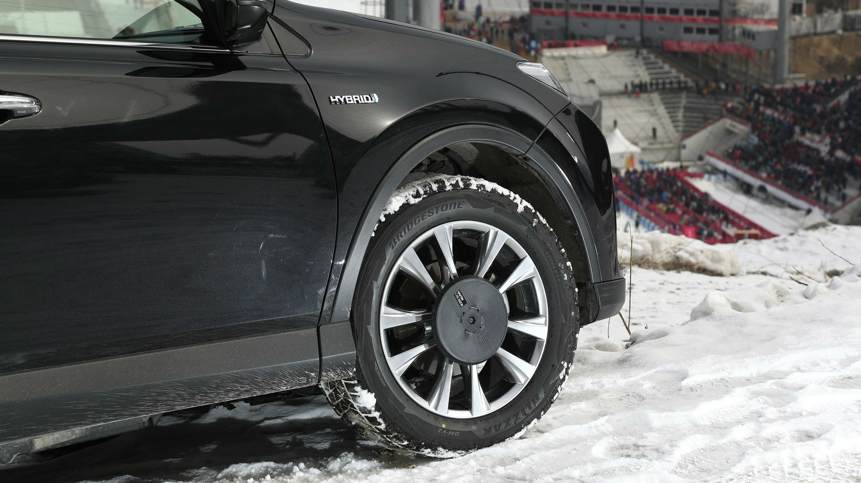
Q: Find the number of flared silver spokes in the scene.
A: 10